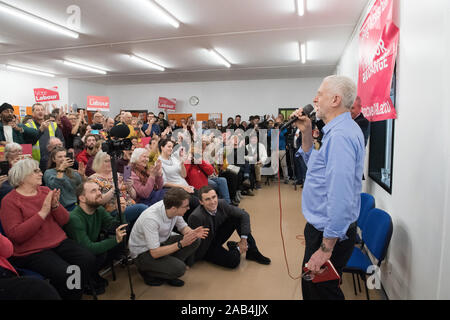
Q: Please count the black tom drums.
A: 0